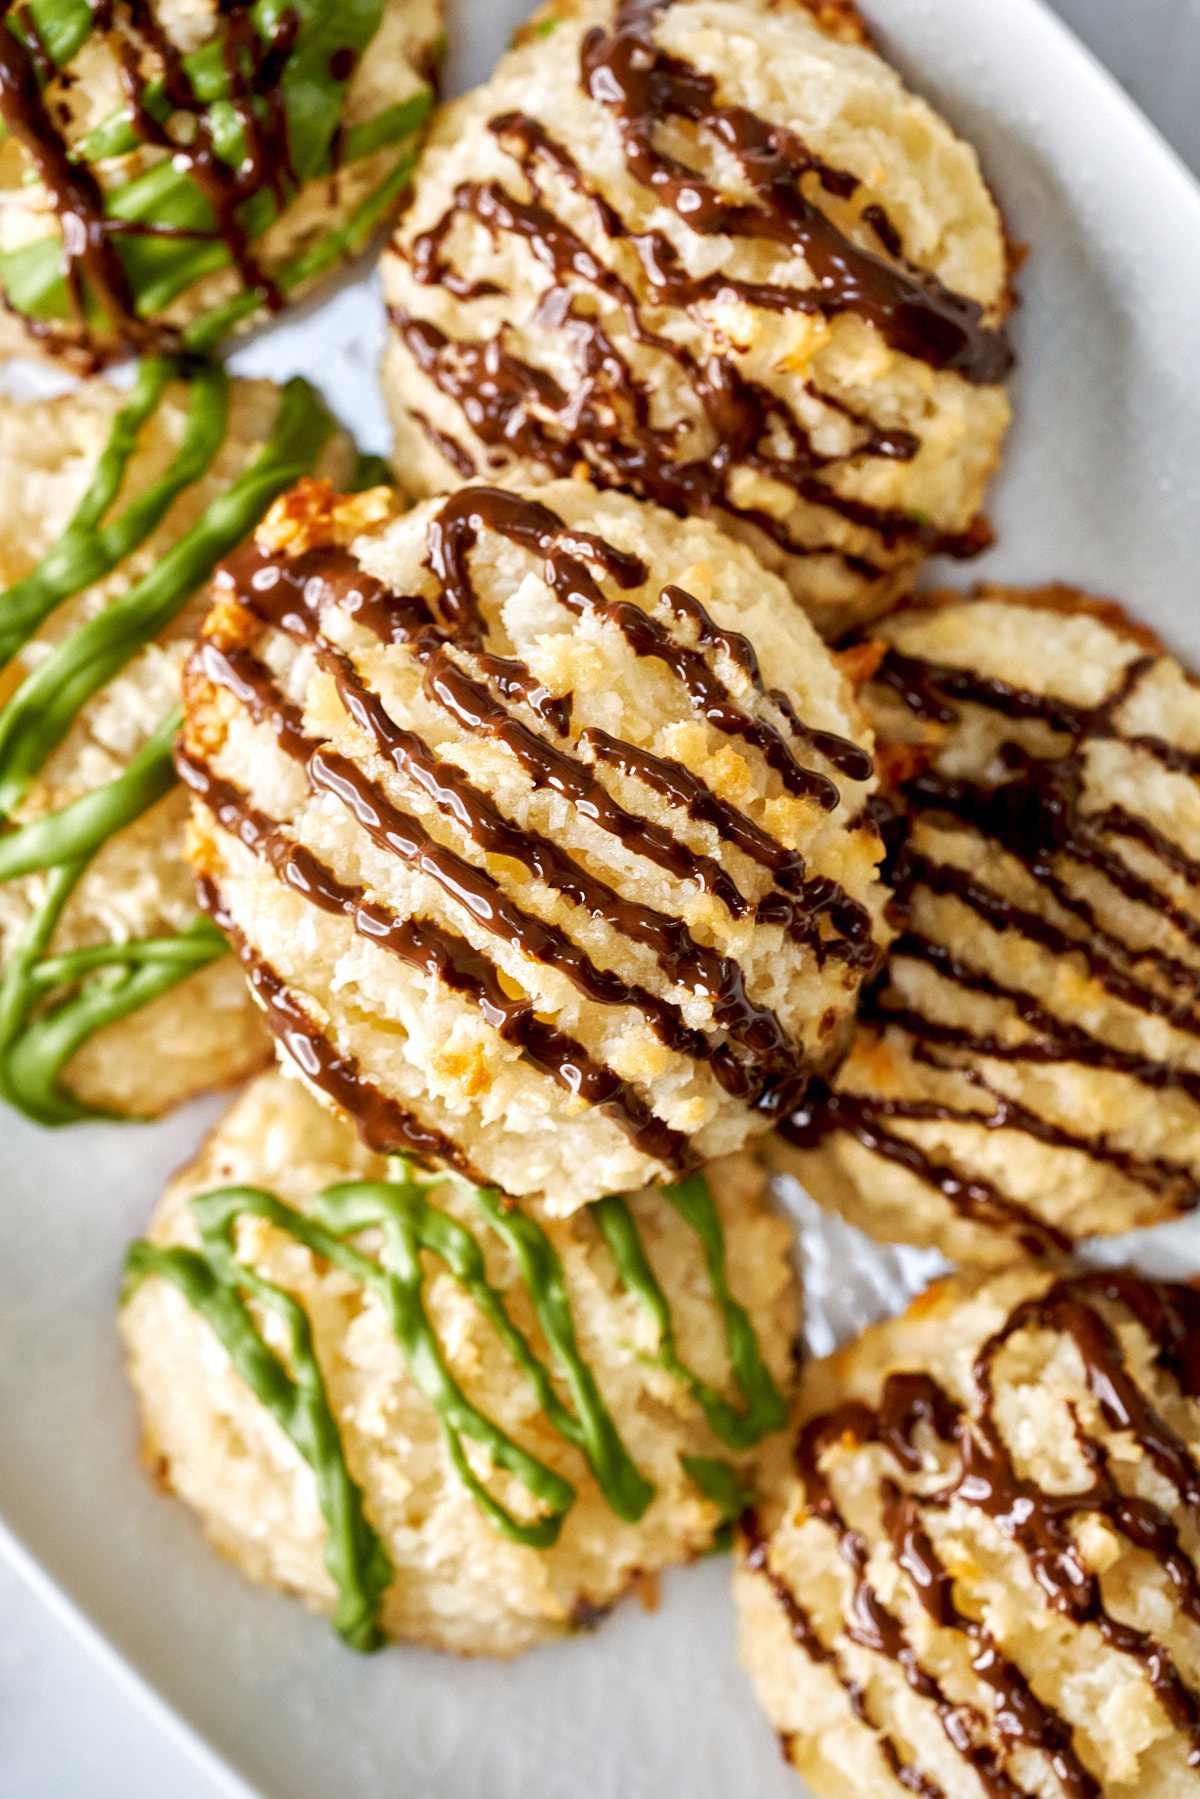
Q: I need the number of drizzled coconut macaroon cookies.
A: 7